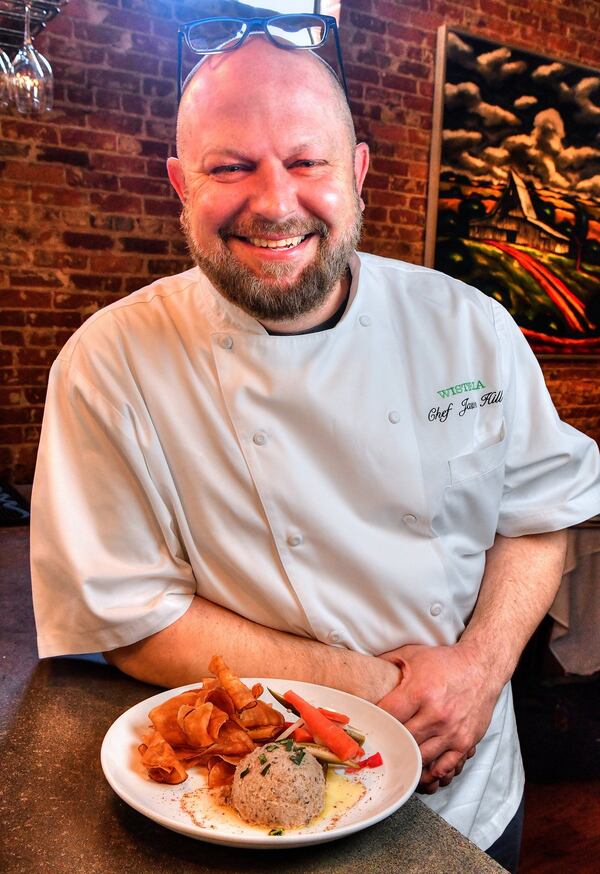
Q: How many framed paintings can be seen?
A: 1